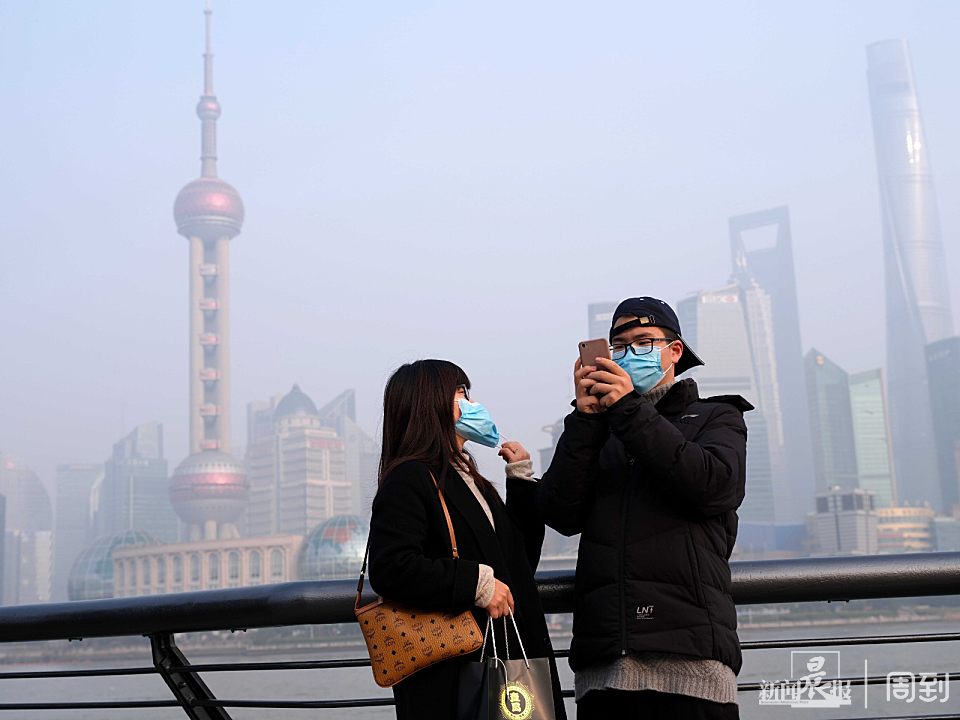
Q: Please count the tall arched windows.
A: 10